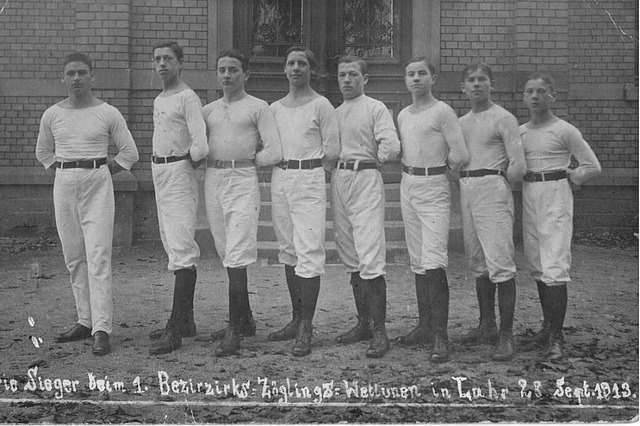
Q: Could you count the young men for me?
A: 8